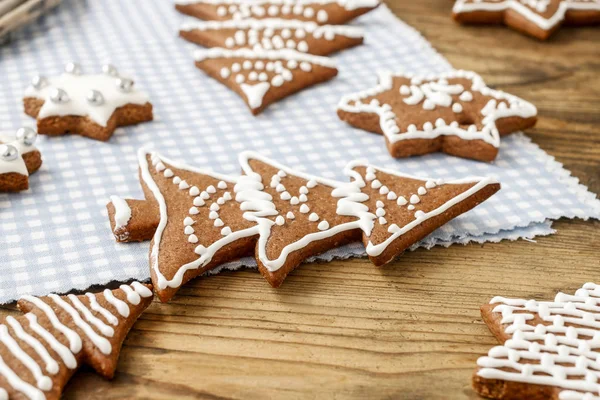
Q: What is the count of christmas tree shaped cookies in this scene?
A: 3